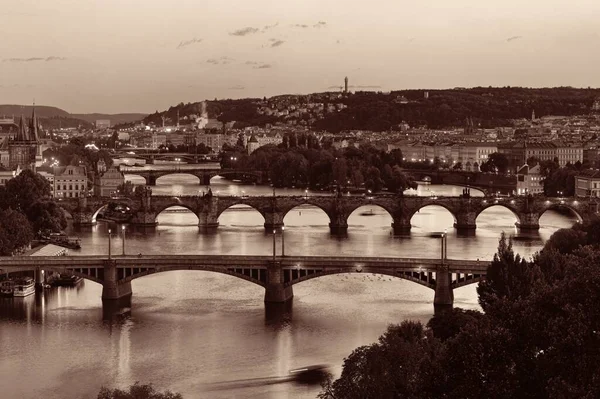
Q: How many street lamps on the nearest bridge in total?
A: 6